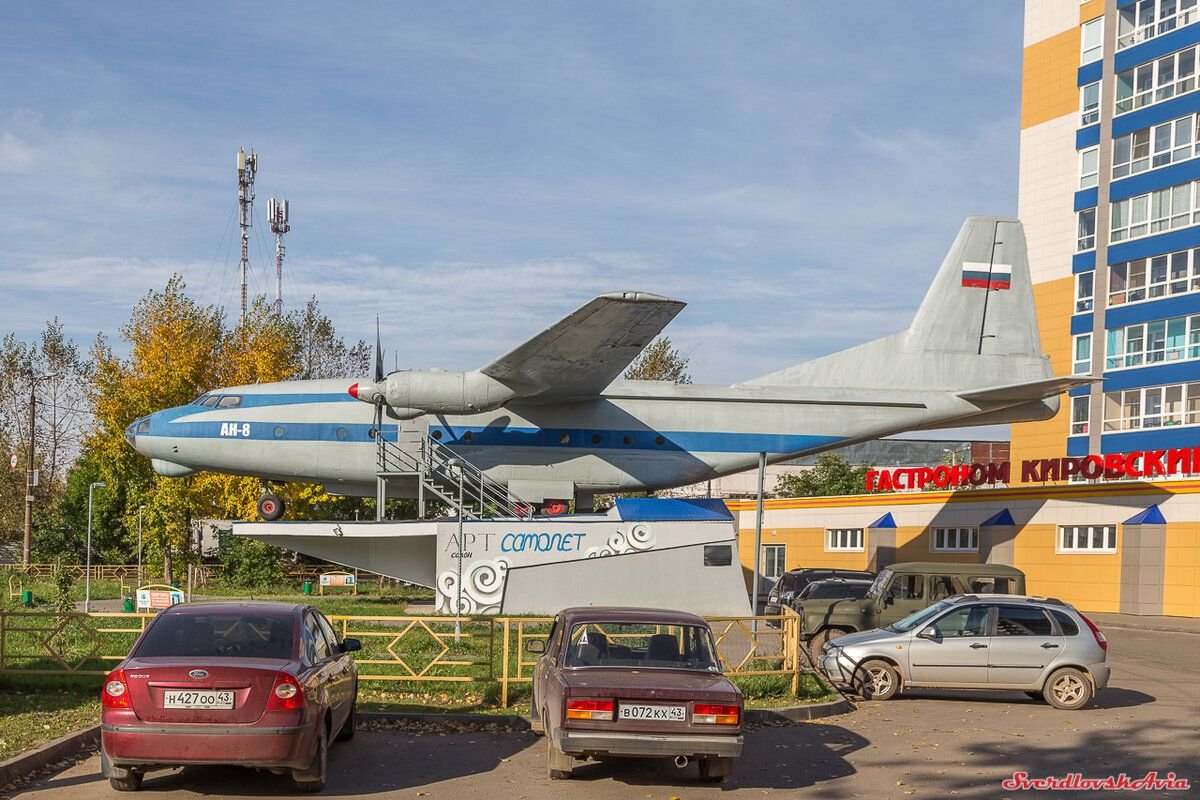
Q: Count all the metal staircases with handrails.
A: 1